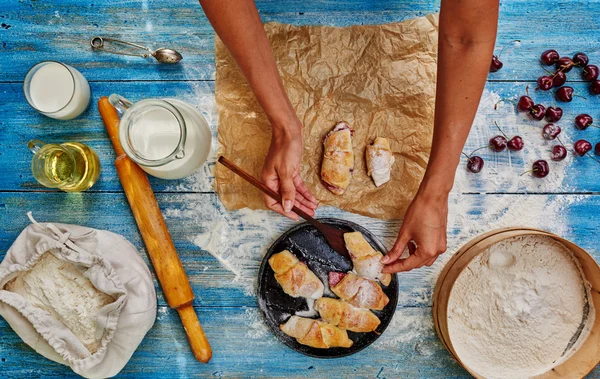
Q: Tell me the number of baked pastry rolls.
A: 7